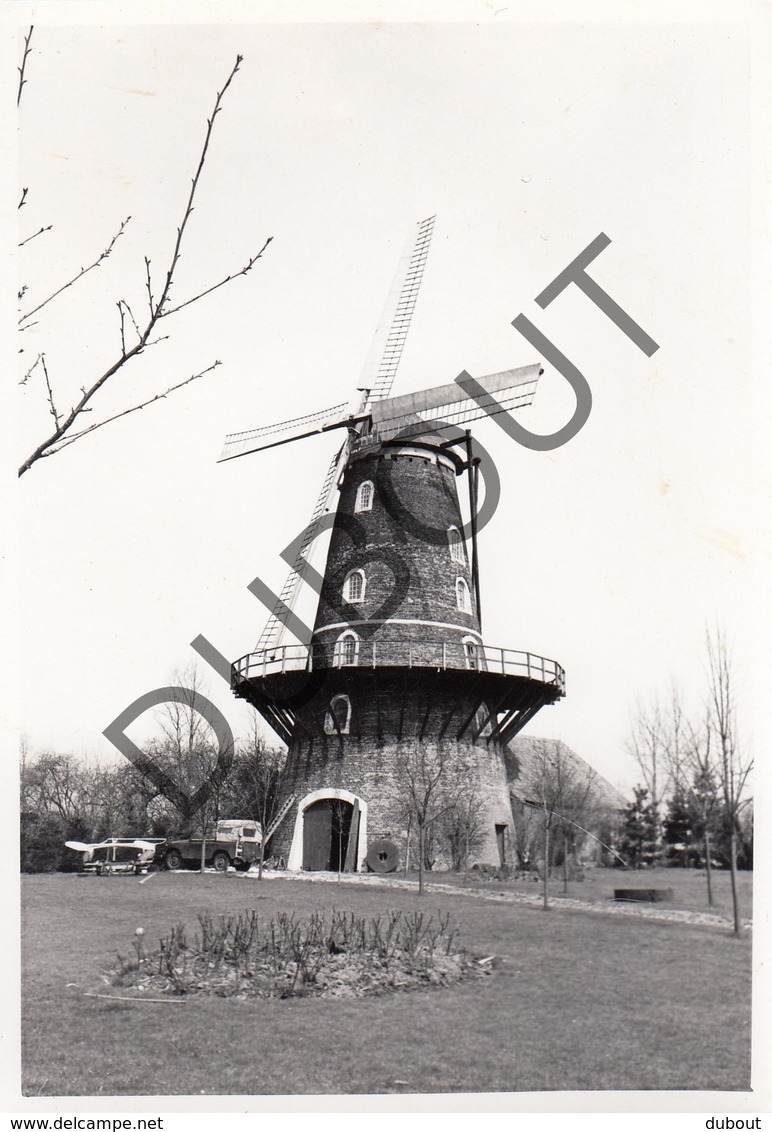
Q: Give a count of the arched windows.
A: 8